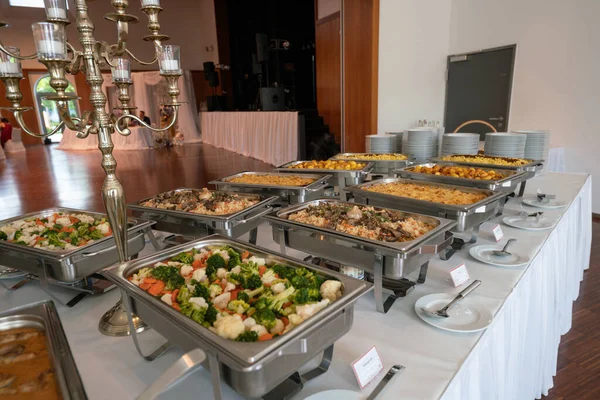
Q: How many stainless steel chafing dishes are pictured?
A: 11